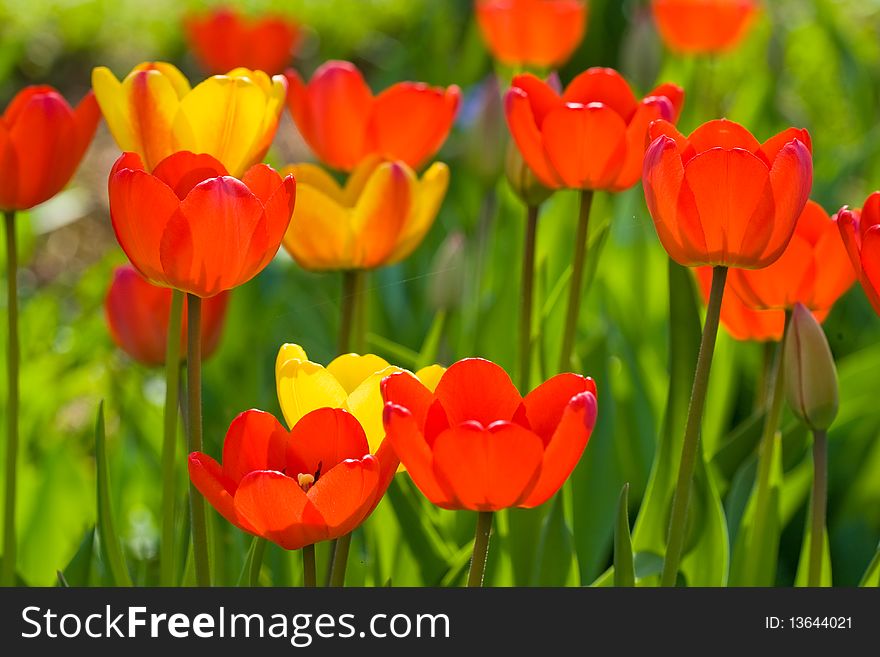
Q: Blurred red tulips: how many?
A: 4